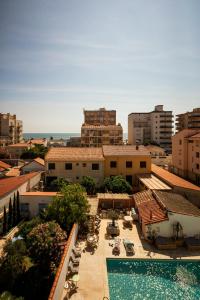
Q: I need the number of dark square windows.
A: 6